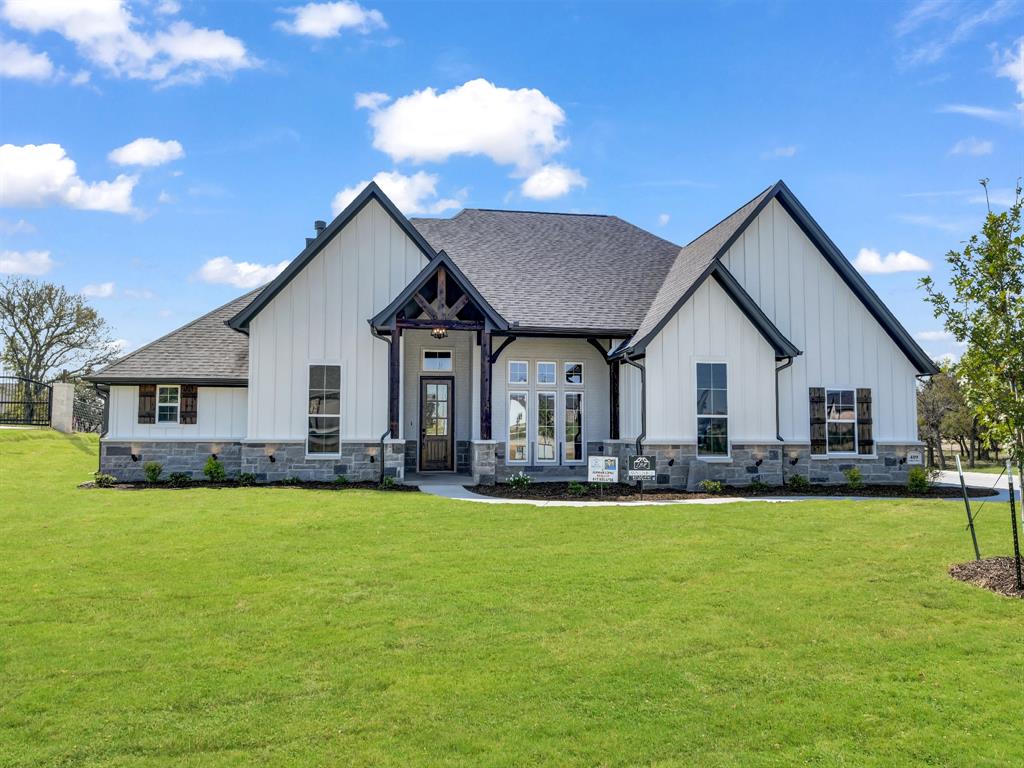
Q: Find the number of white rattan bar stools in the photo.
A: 0